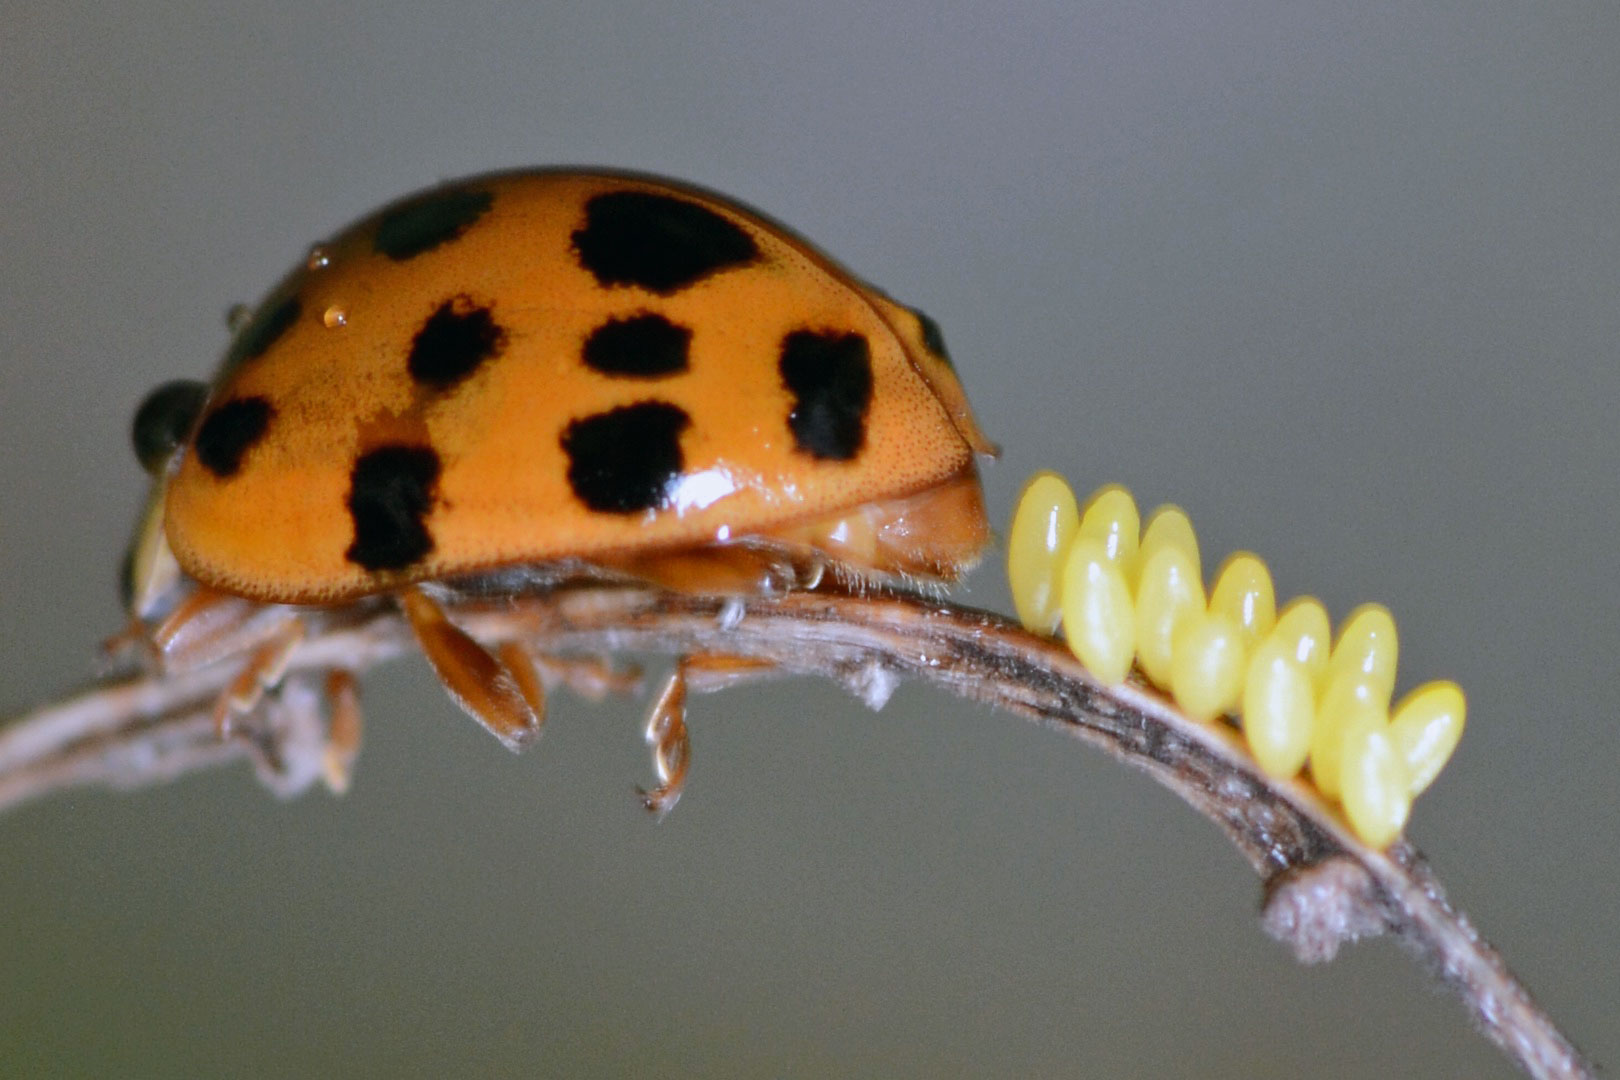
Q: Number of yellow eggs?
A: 13